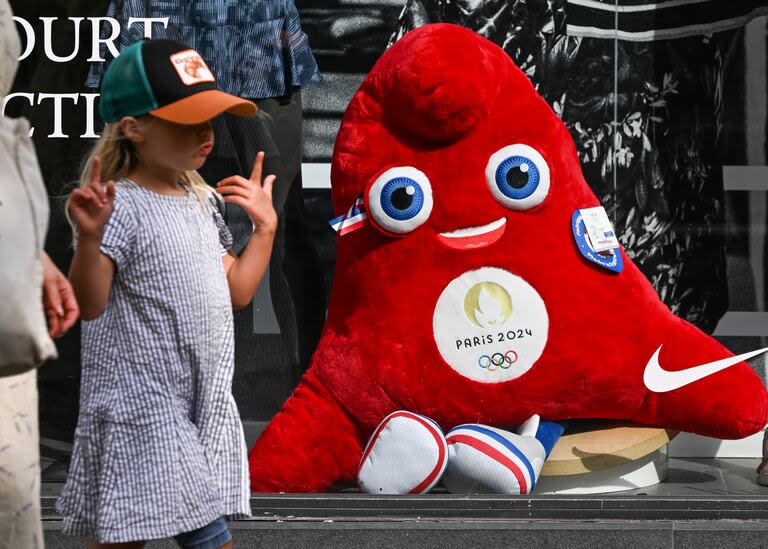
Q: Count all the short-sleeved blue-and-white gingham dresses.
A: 1